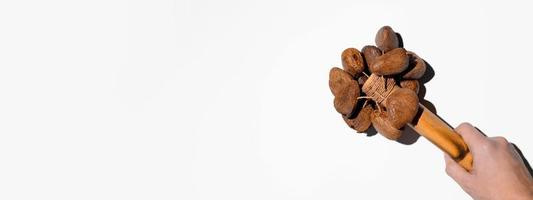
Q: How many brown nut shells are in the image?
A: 11